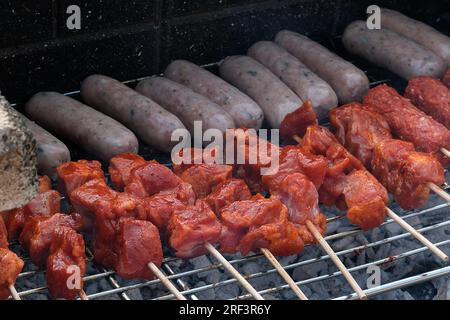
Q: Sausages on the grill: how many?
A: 10